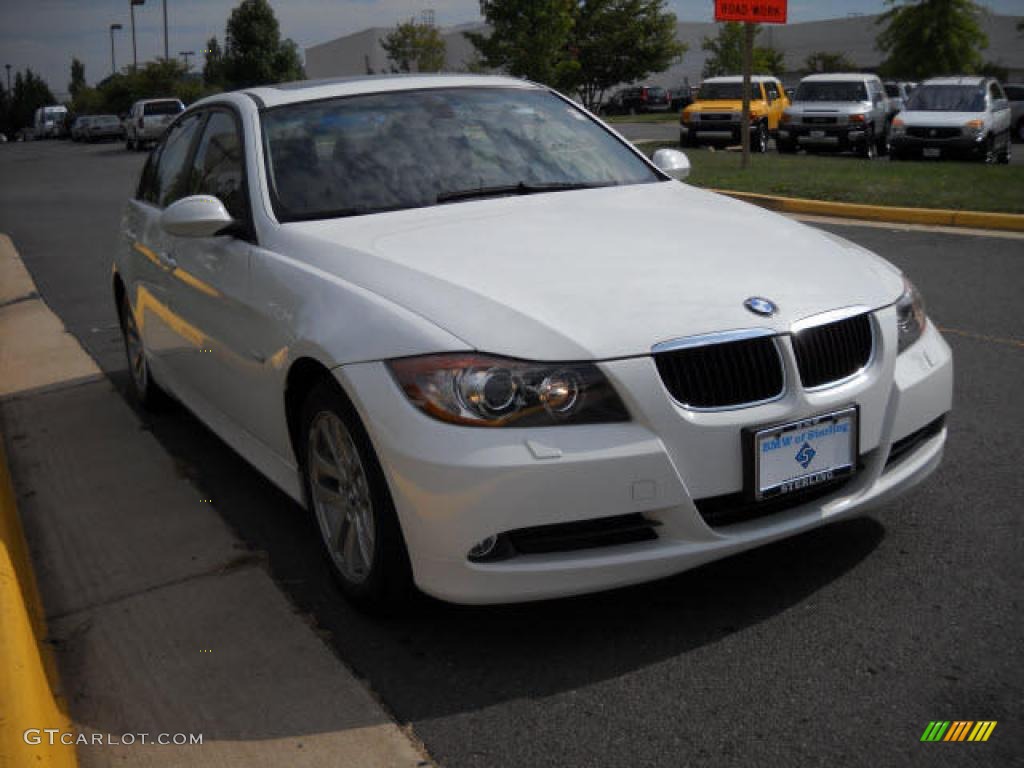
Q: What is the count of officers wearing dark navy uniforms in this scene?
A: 0